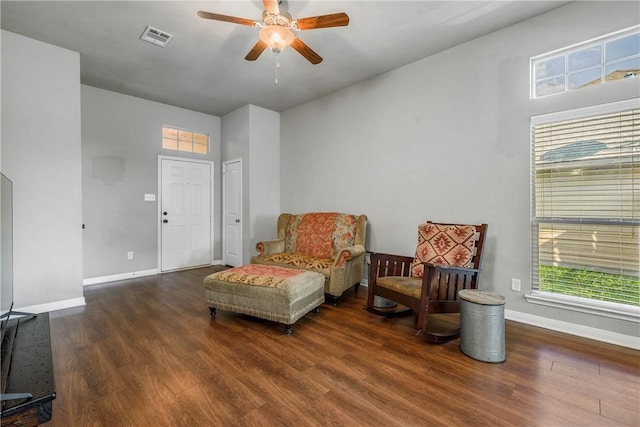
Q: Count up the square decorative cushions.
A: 1